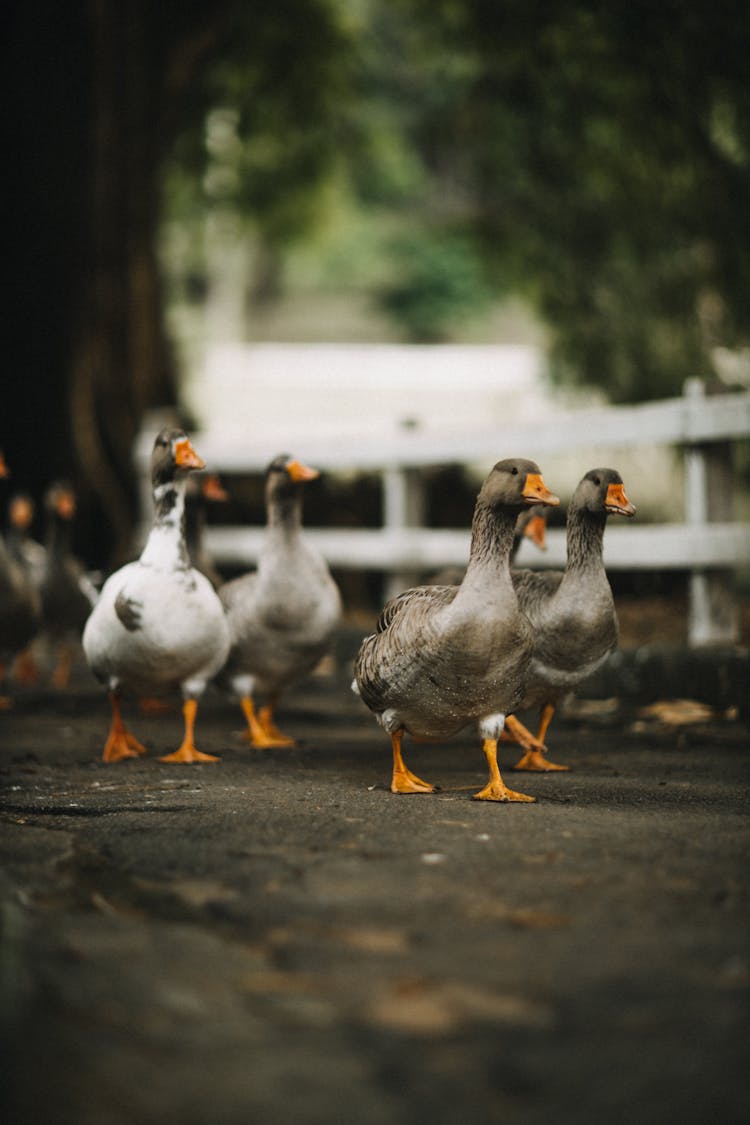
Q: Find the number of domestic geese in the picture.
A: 9